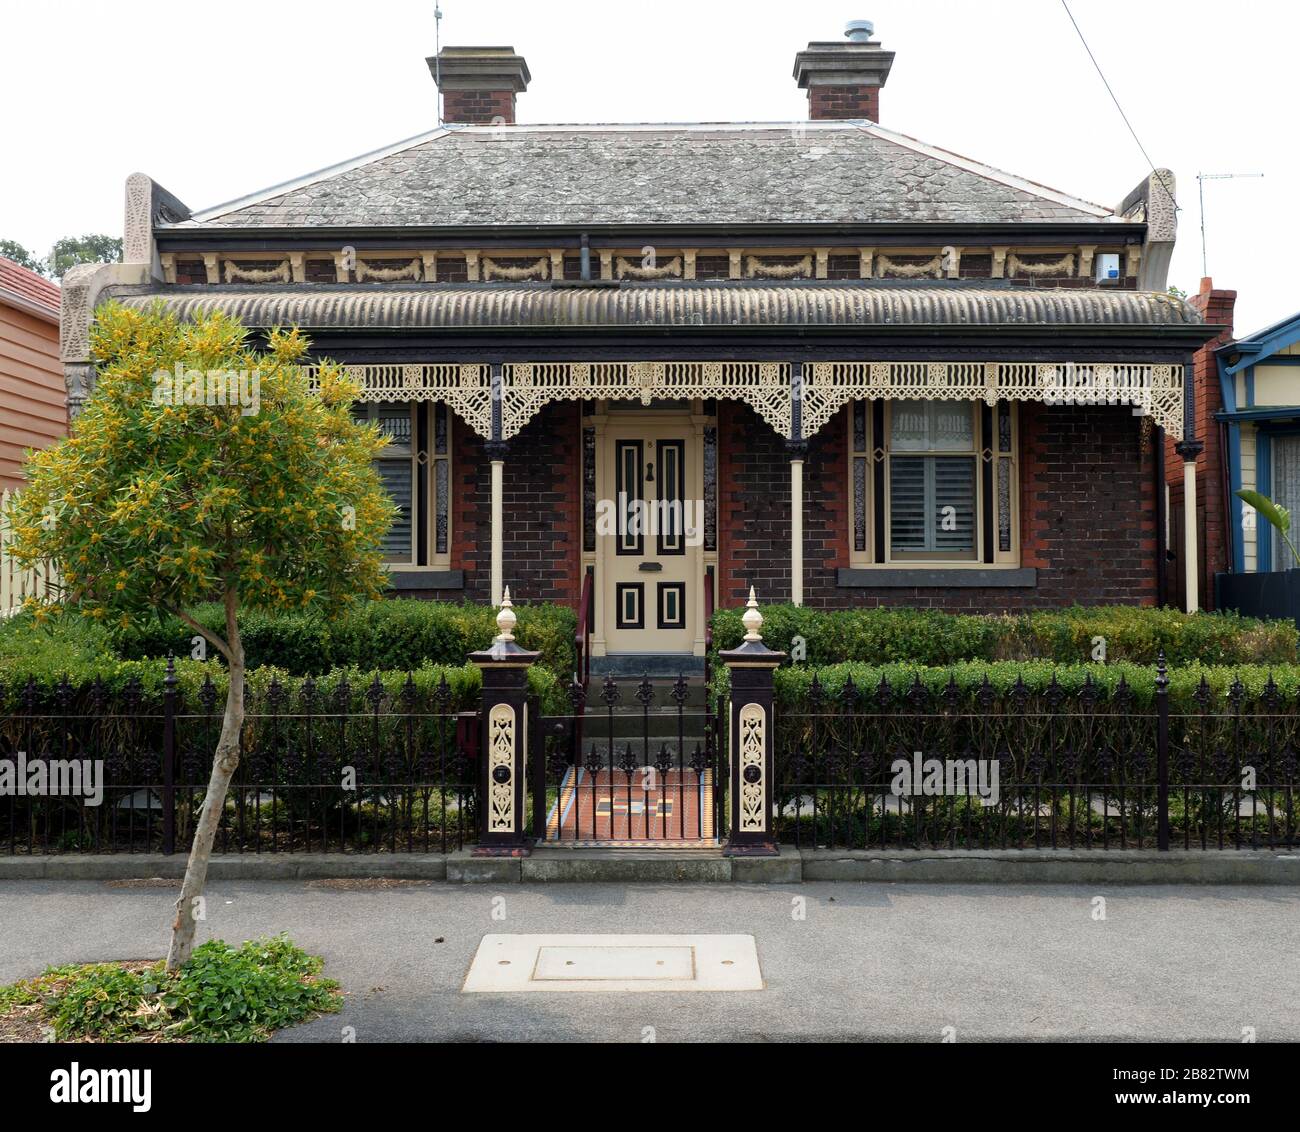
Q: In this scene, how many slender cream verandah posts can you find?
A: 3